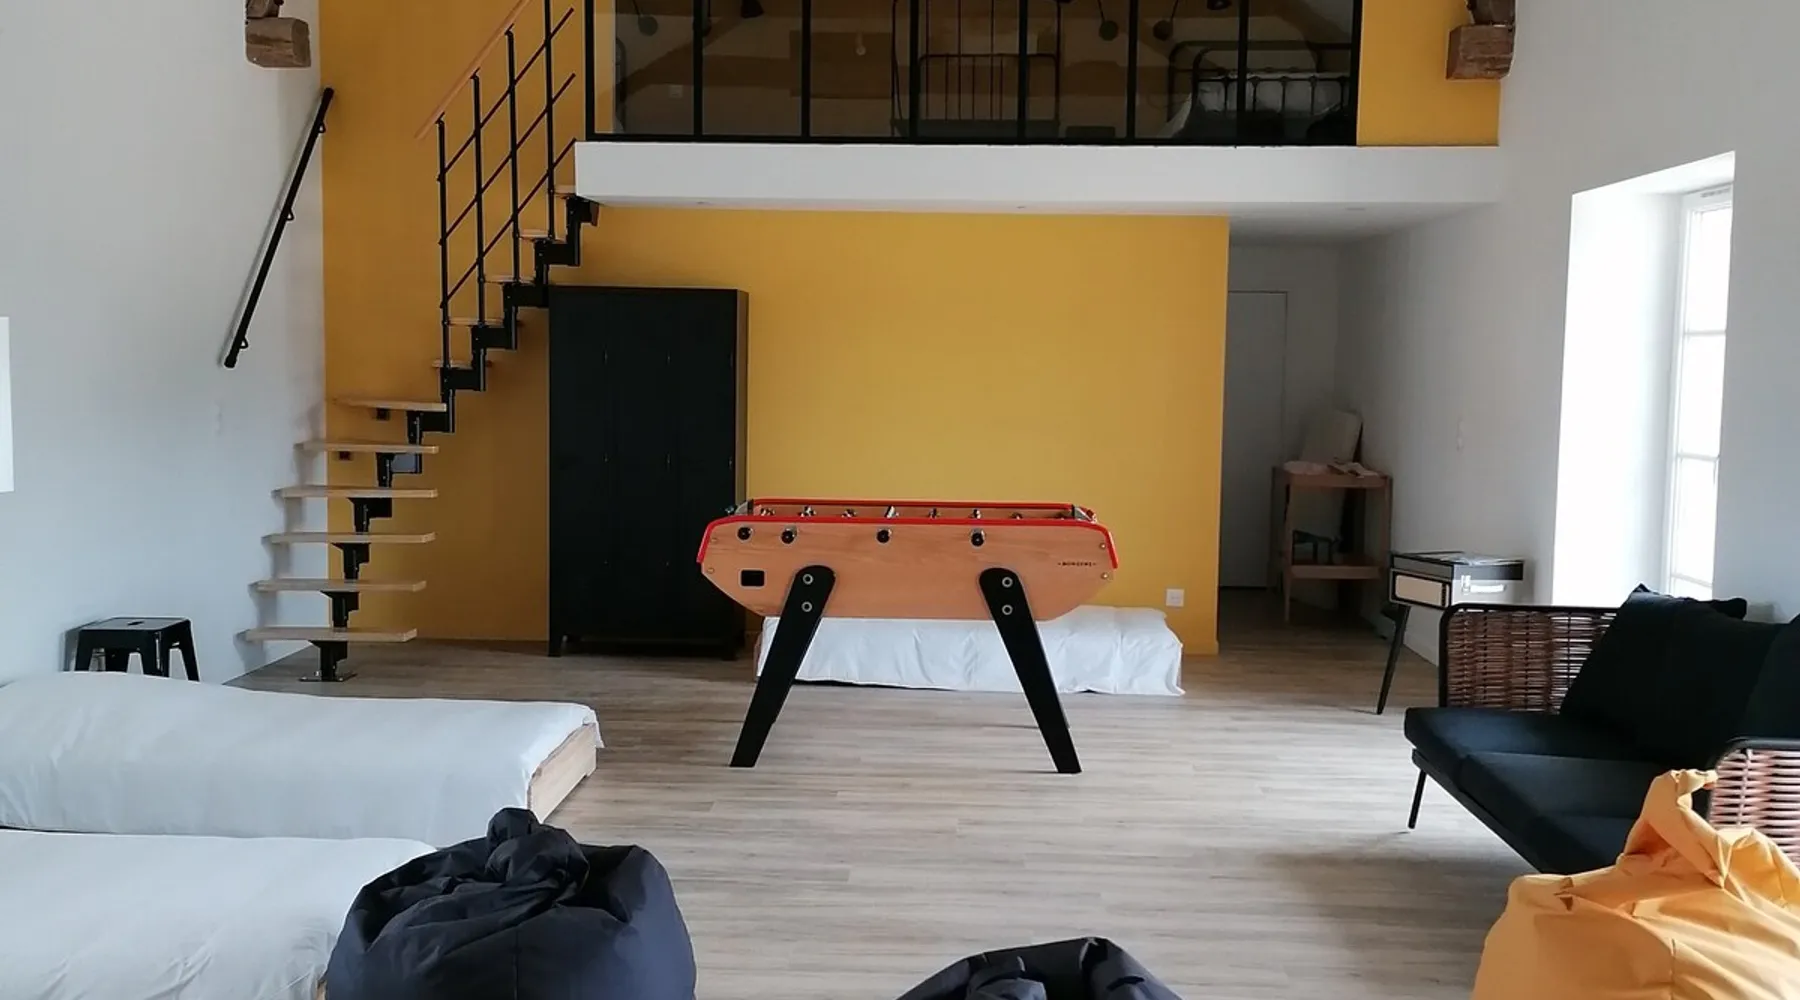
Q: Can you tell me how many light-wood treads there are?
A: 11